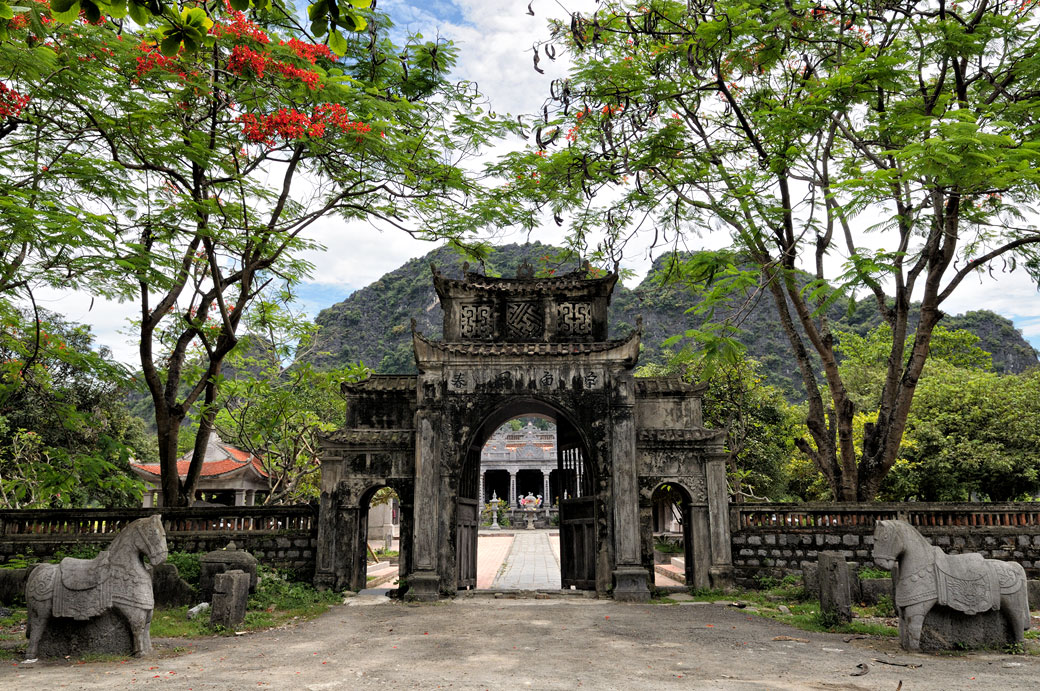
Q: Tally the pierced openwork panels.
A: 3